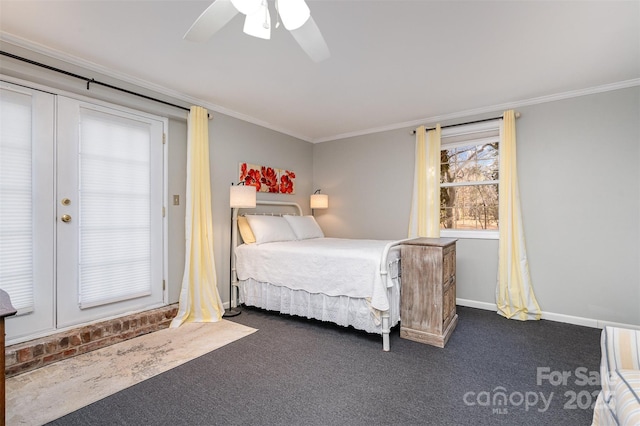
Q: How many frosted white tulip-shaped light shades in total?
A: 3